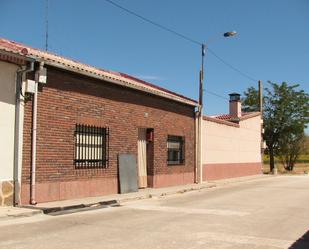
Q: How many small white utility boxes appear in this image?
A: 2